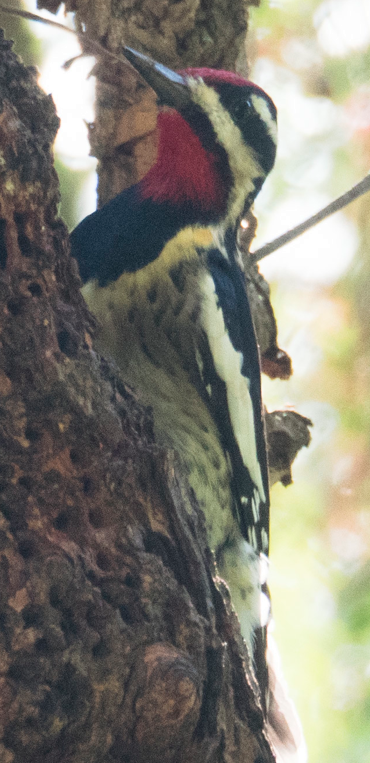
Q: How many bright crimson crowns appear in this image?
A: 1